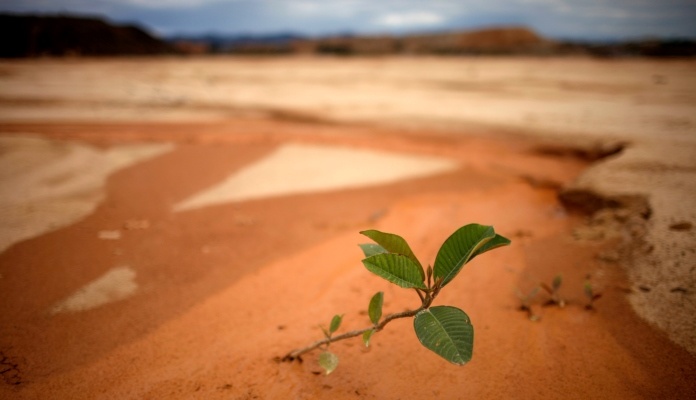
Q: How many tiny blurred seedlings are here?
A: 3